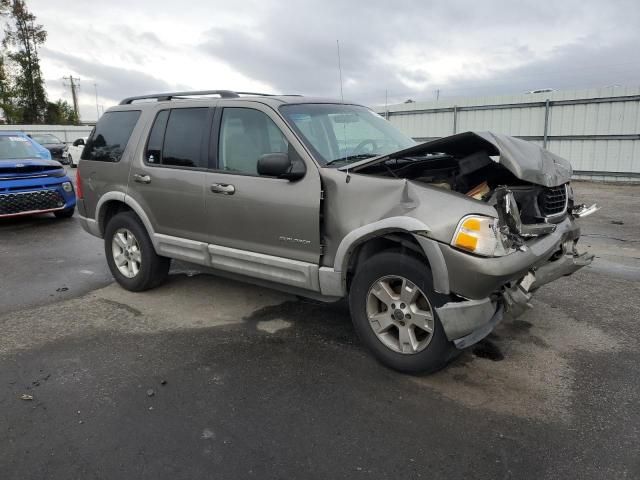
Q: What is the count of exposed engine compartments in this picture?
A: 1